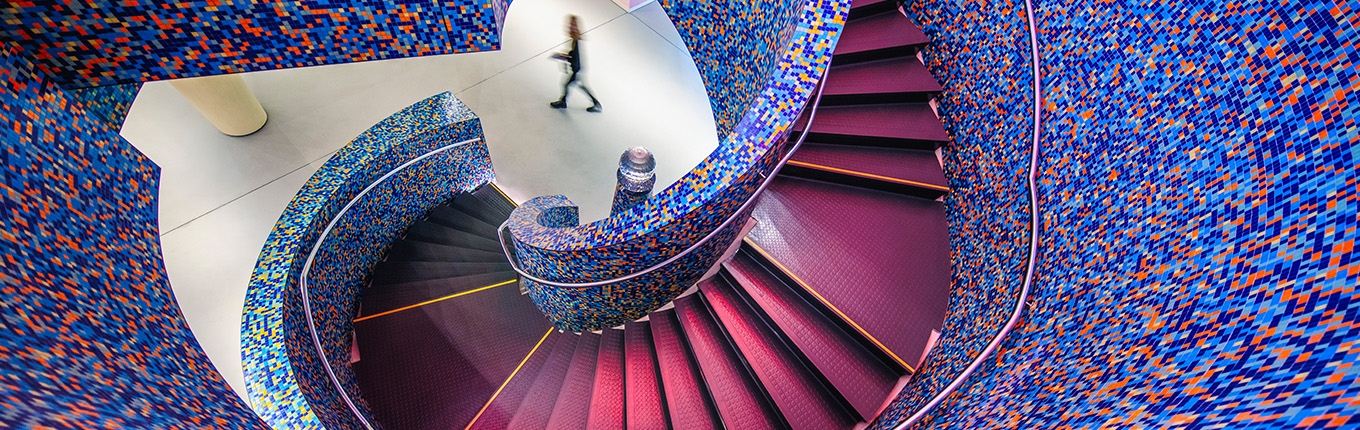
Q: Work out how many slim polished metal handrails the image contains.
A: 3